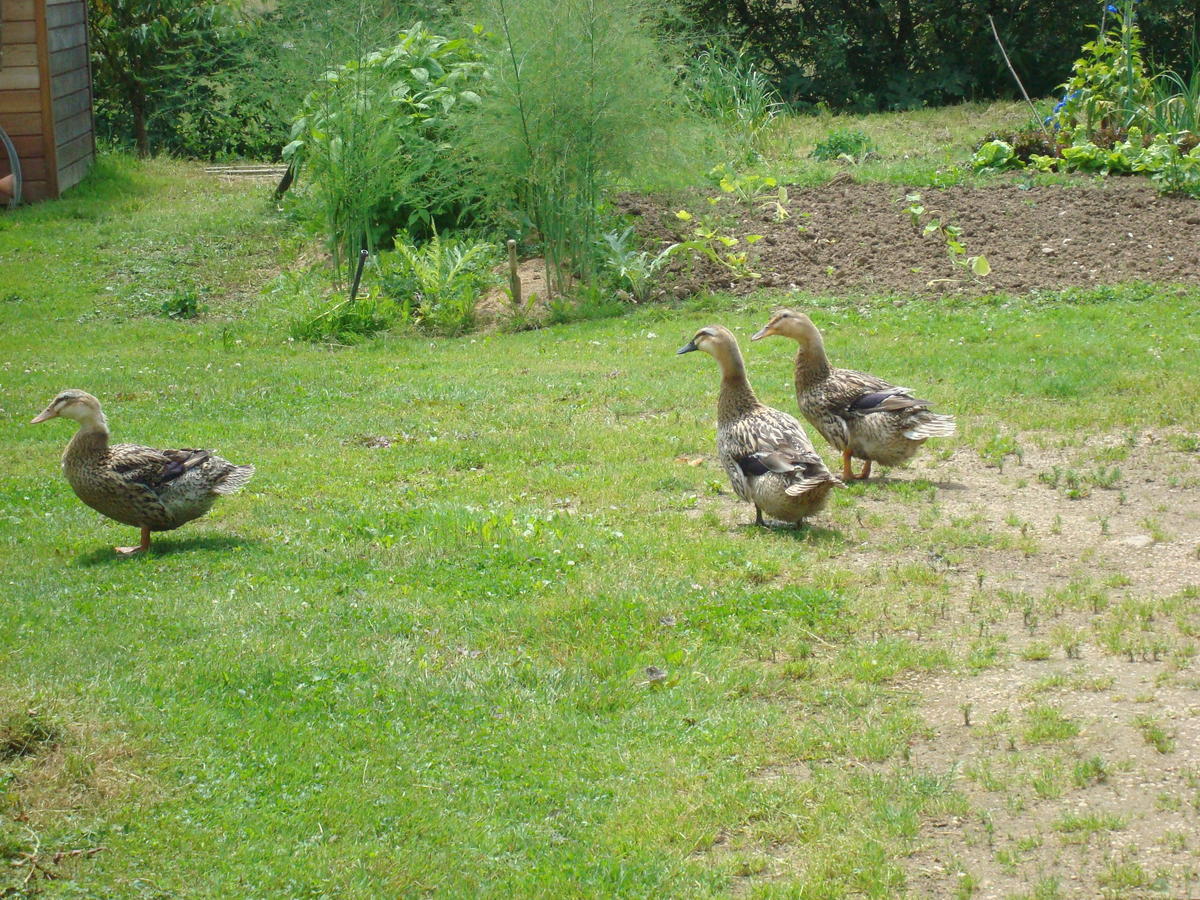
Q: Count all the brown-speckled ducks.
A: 3